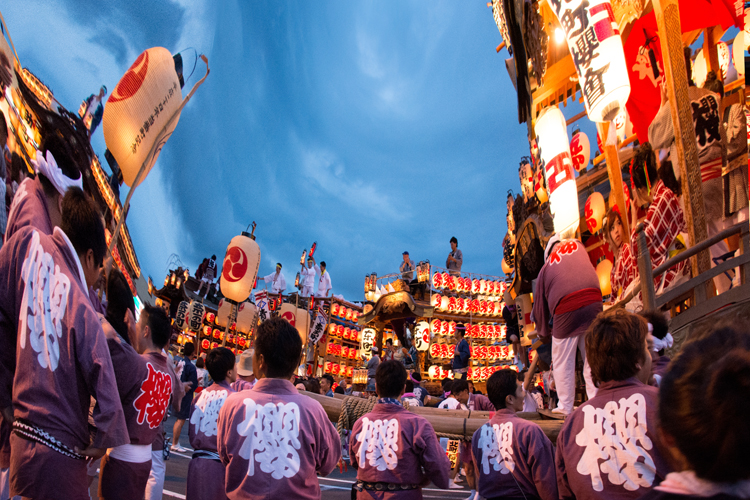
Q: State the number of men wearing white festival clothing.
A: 3